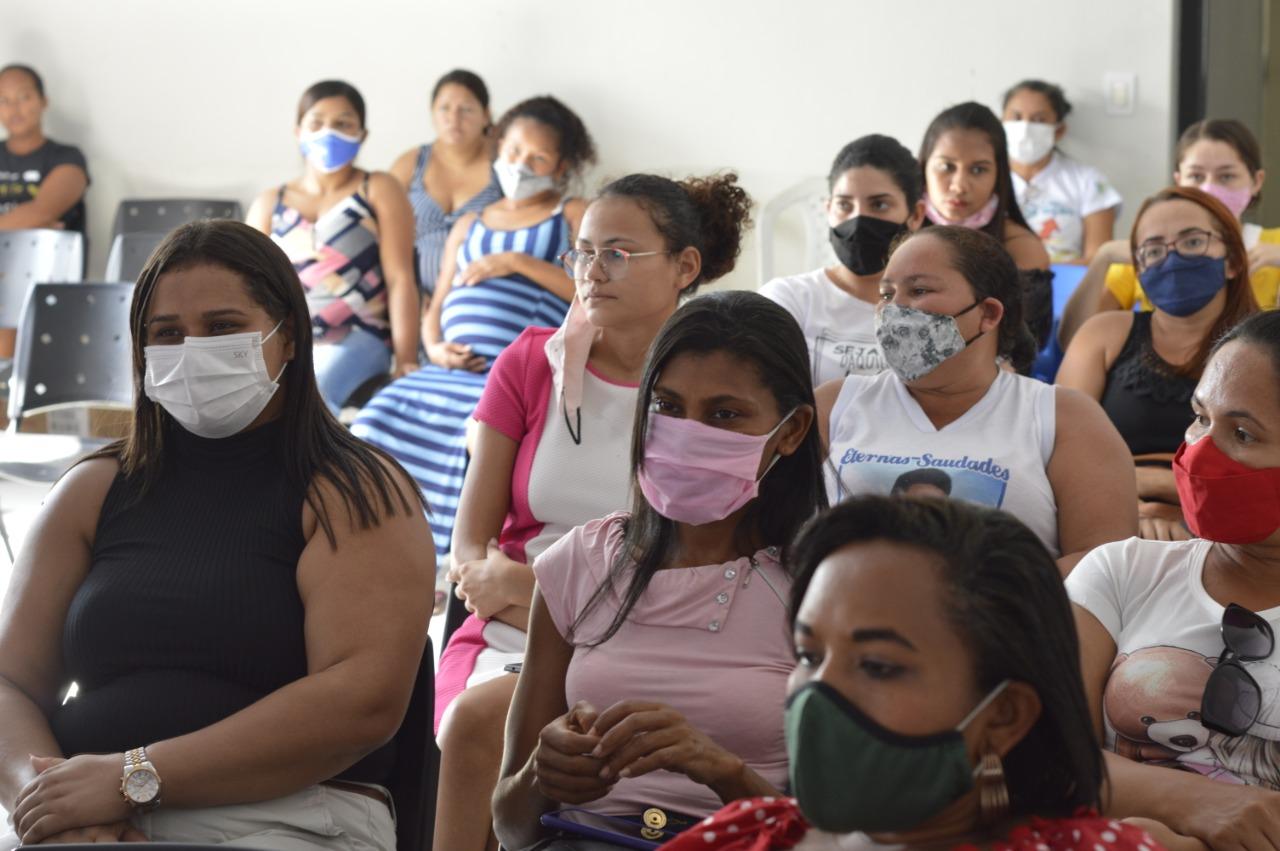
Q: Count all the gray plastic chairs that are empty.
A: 4